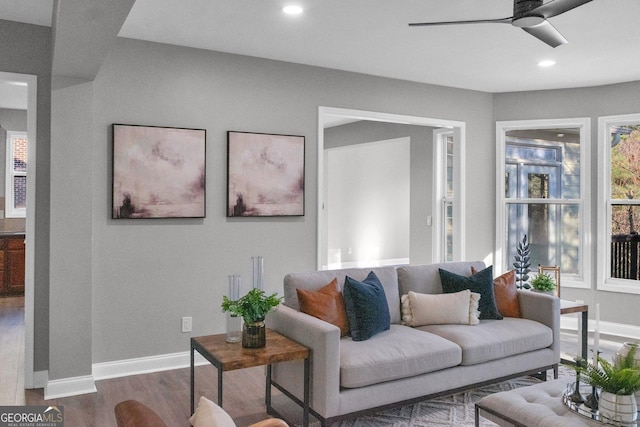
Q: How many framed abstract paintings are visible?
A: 2